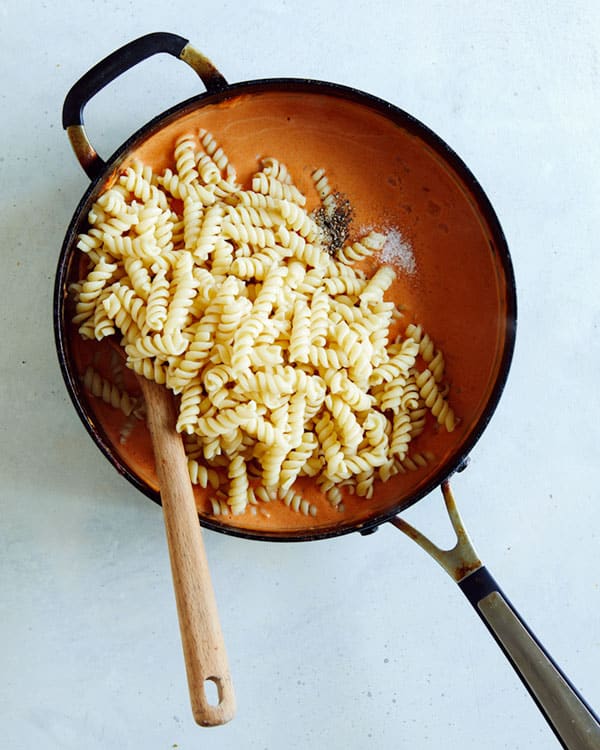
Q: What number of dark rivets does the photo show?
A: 2